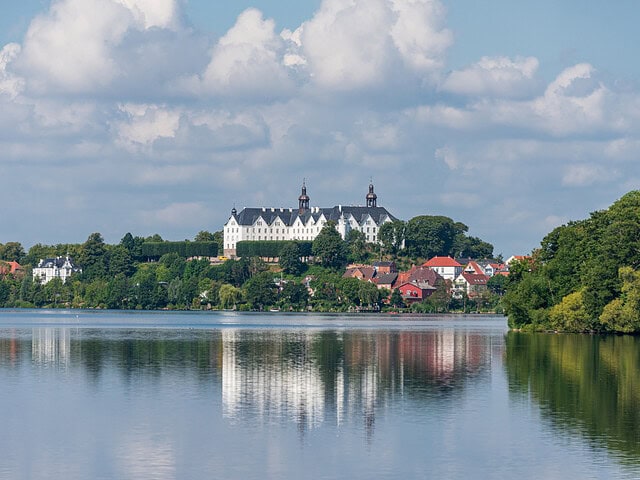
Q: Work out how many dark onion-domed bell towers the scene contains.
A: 2